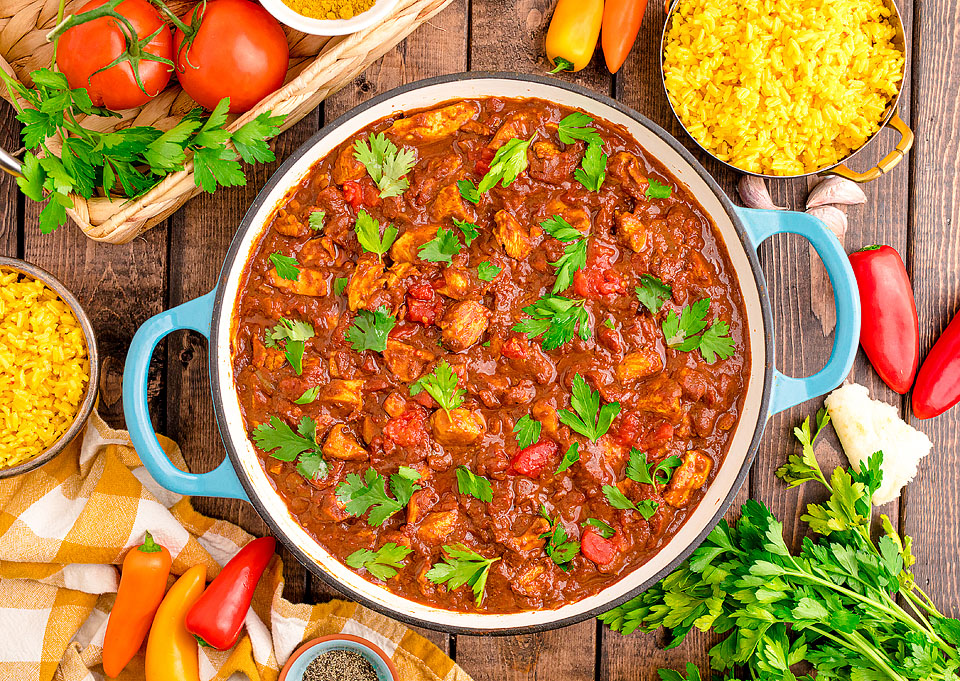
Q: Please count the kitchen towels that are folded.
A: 1